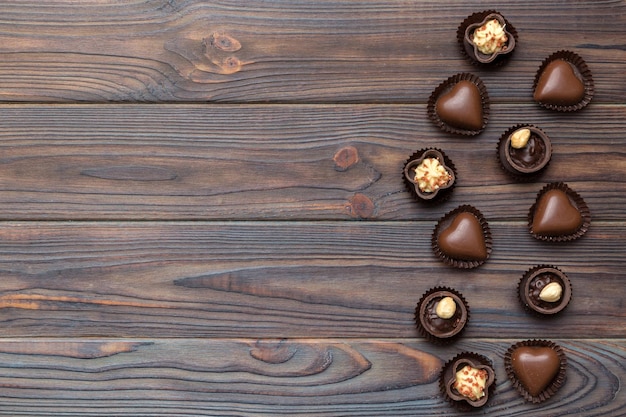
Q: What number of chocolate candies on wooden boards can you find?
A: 11